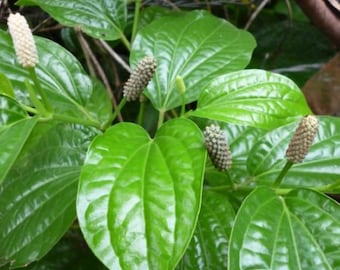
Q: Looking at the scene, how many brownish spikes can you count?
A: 3